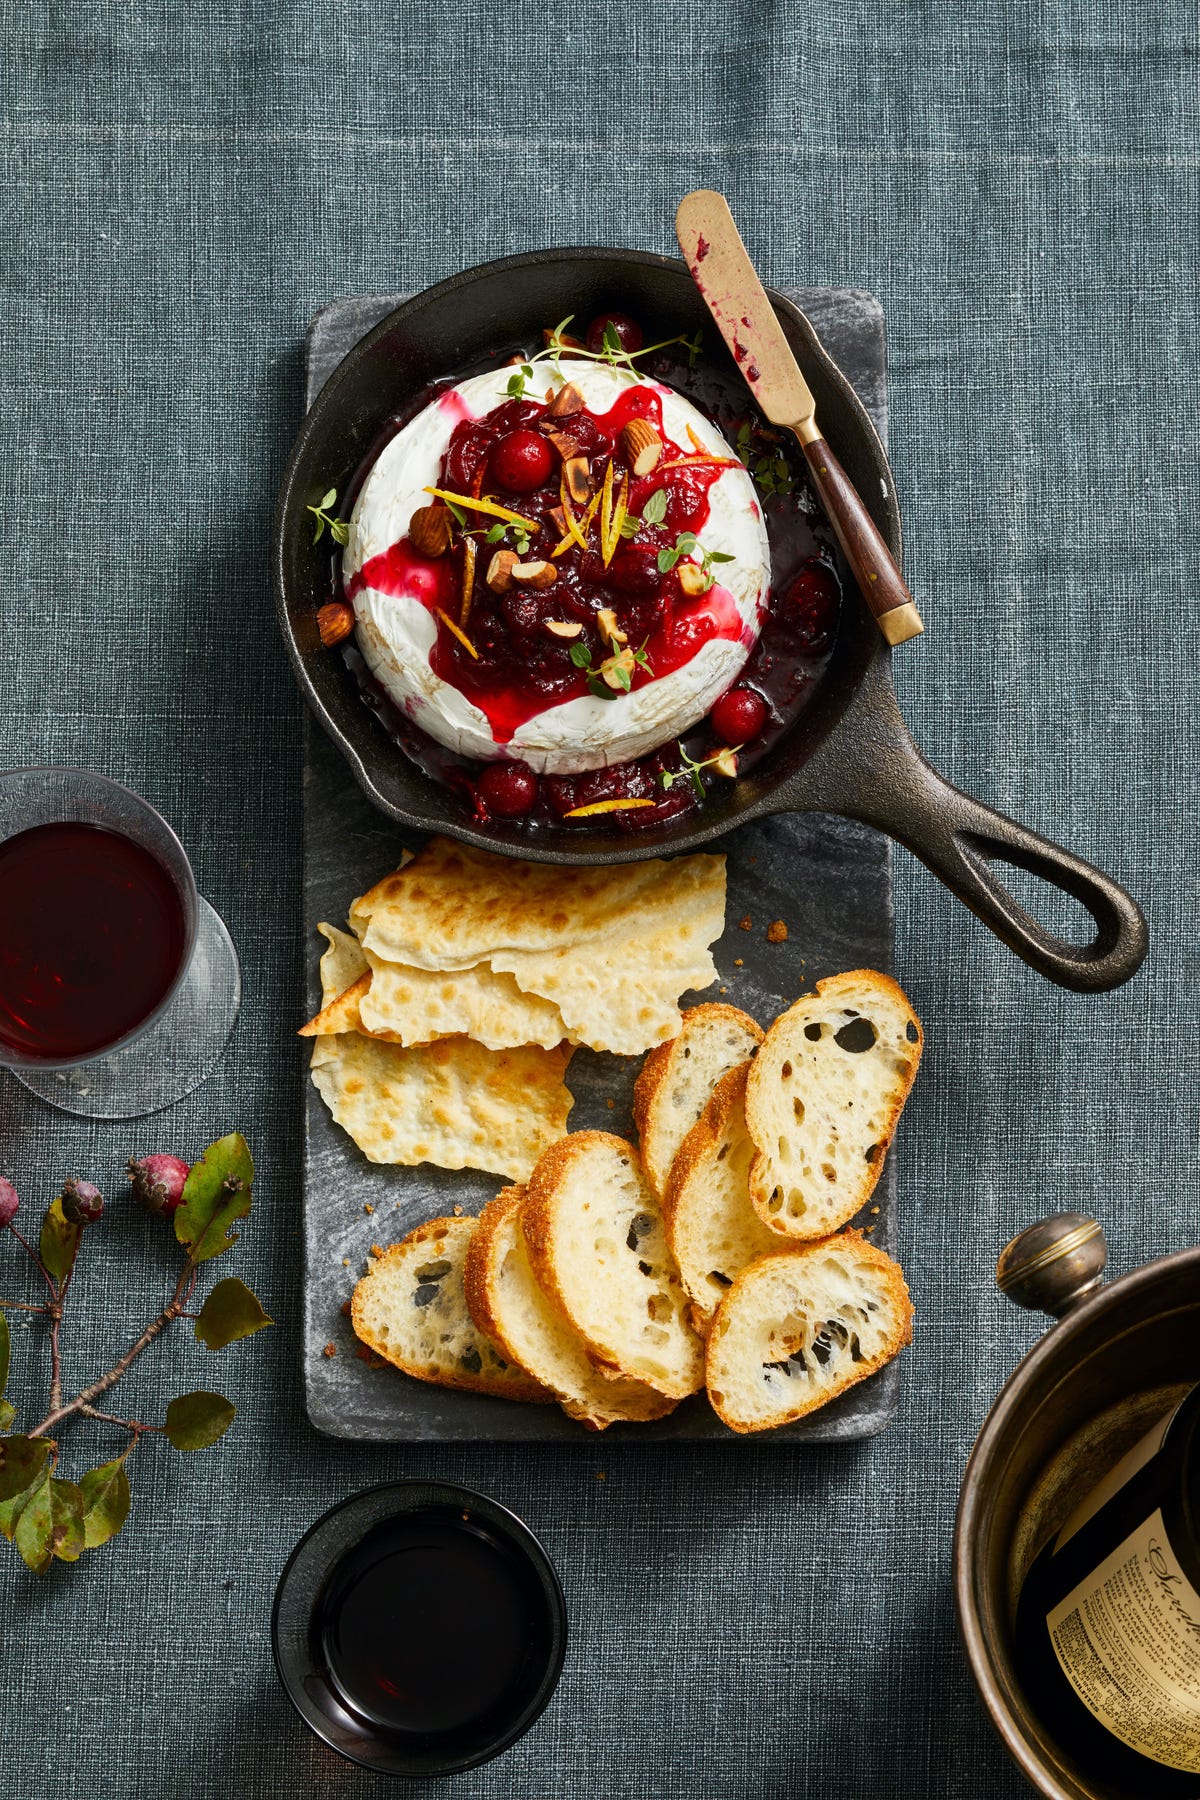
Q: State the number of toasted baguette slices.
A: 7